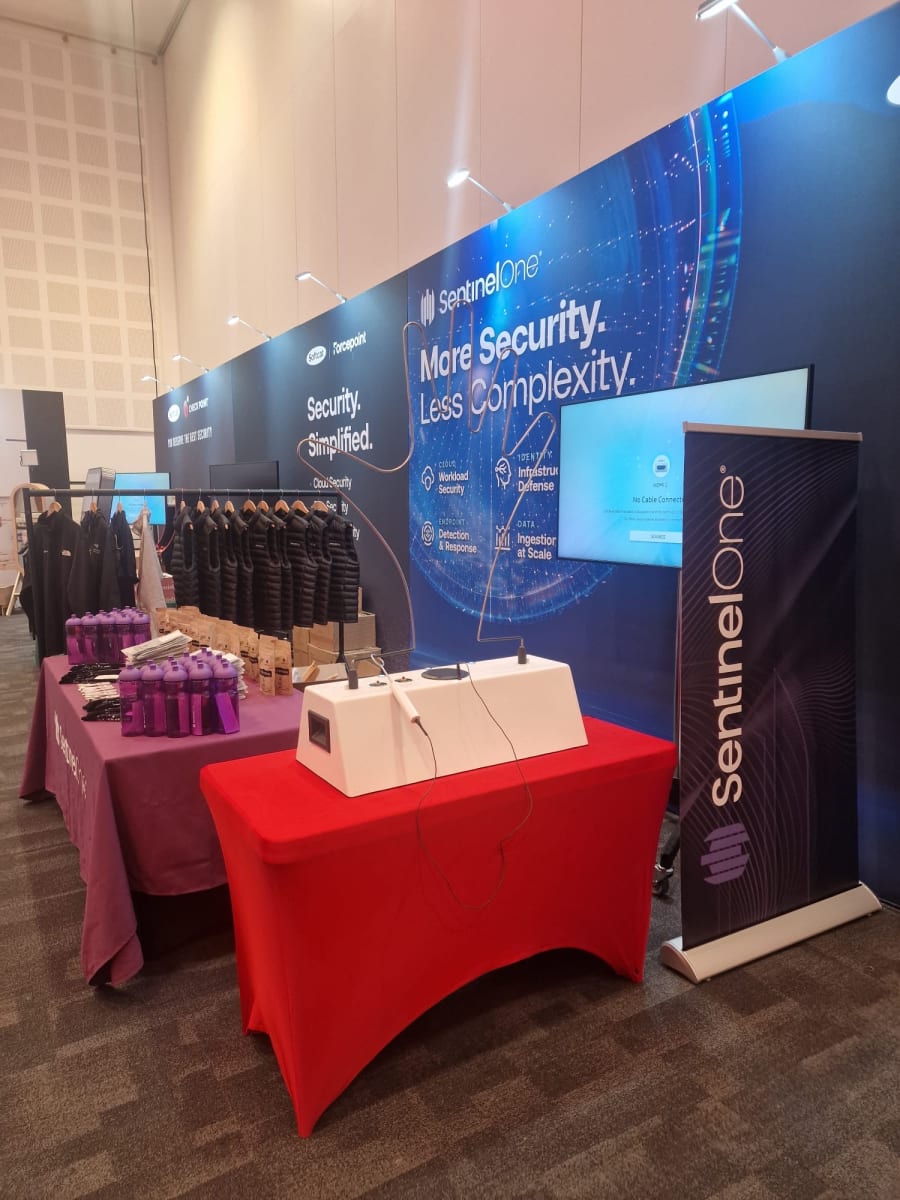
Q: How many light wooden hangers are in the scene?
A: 13